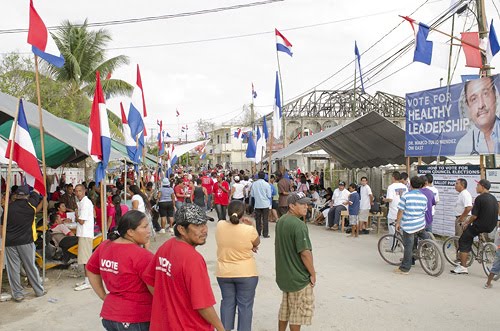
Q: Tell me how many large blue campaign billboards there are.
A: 1